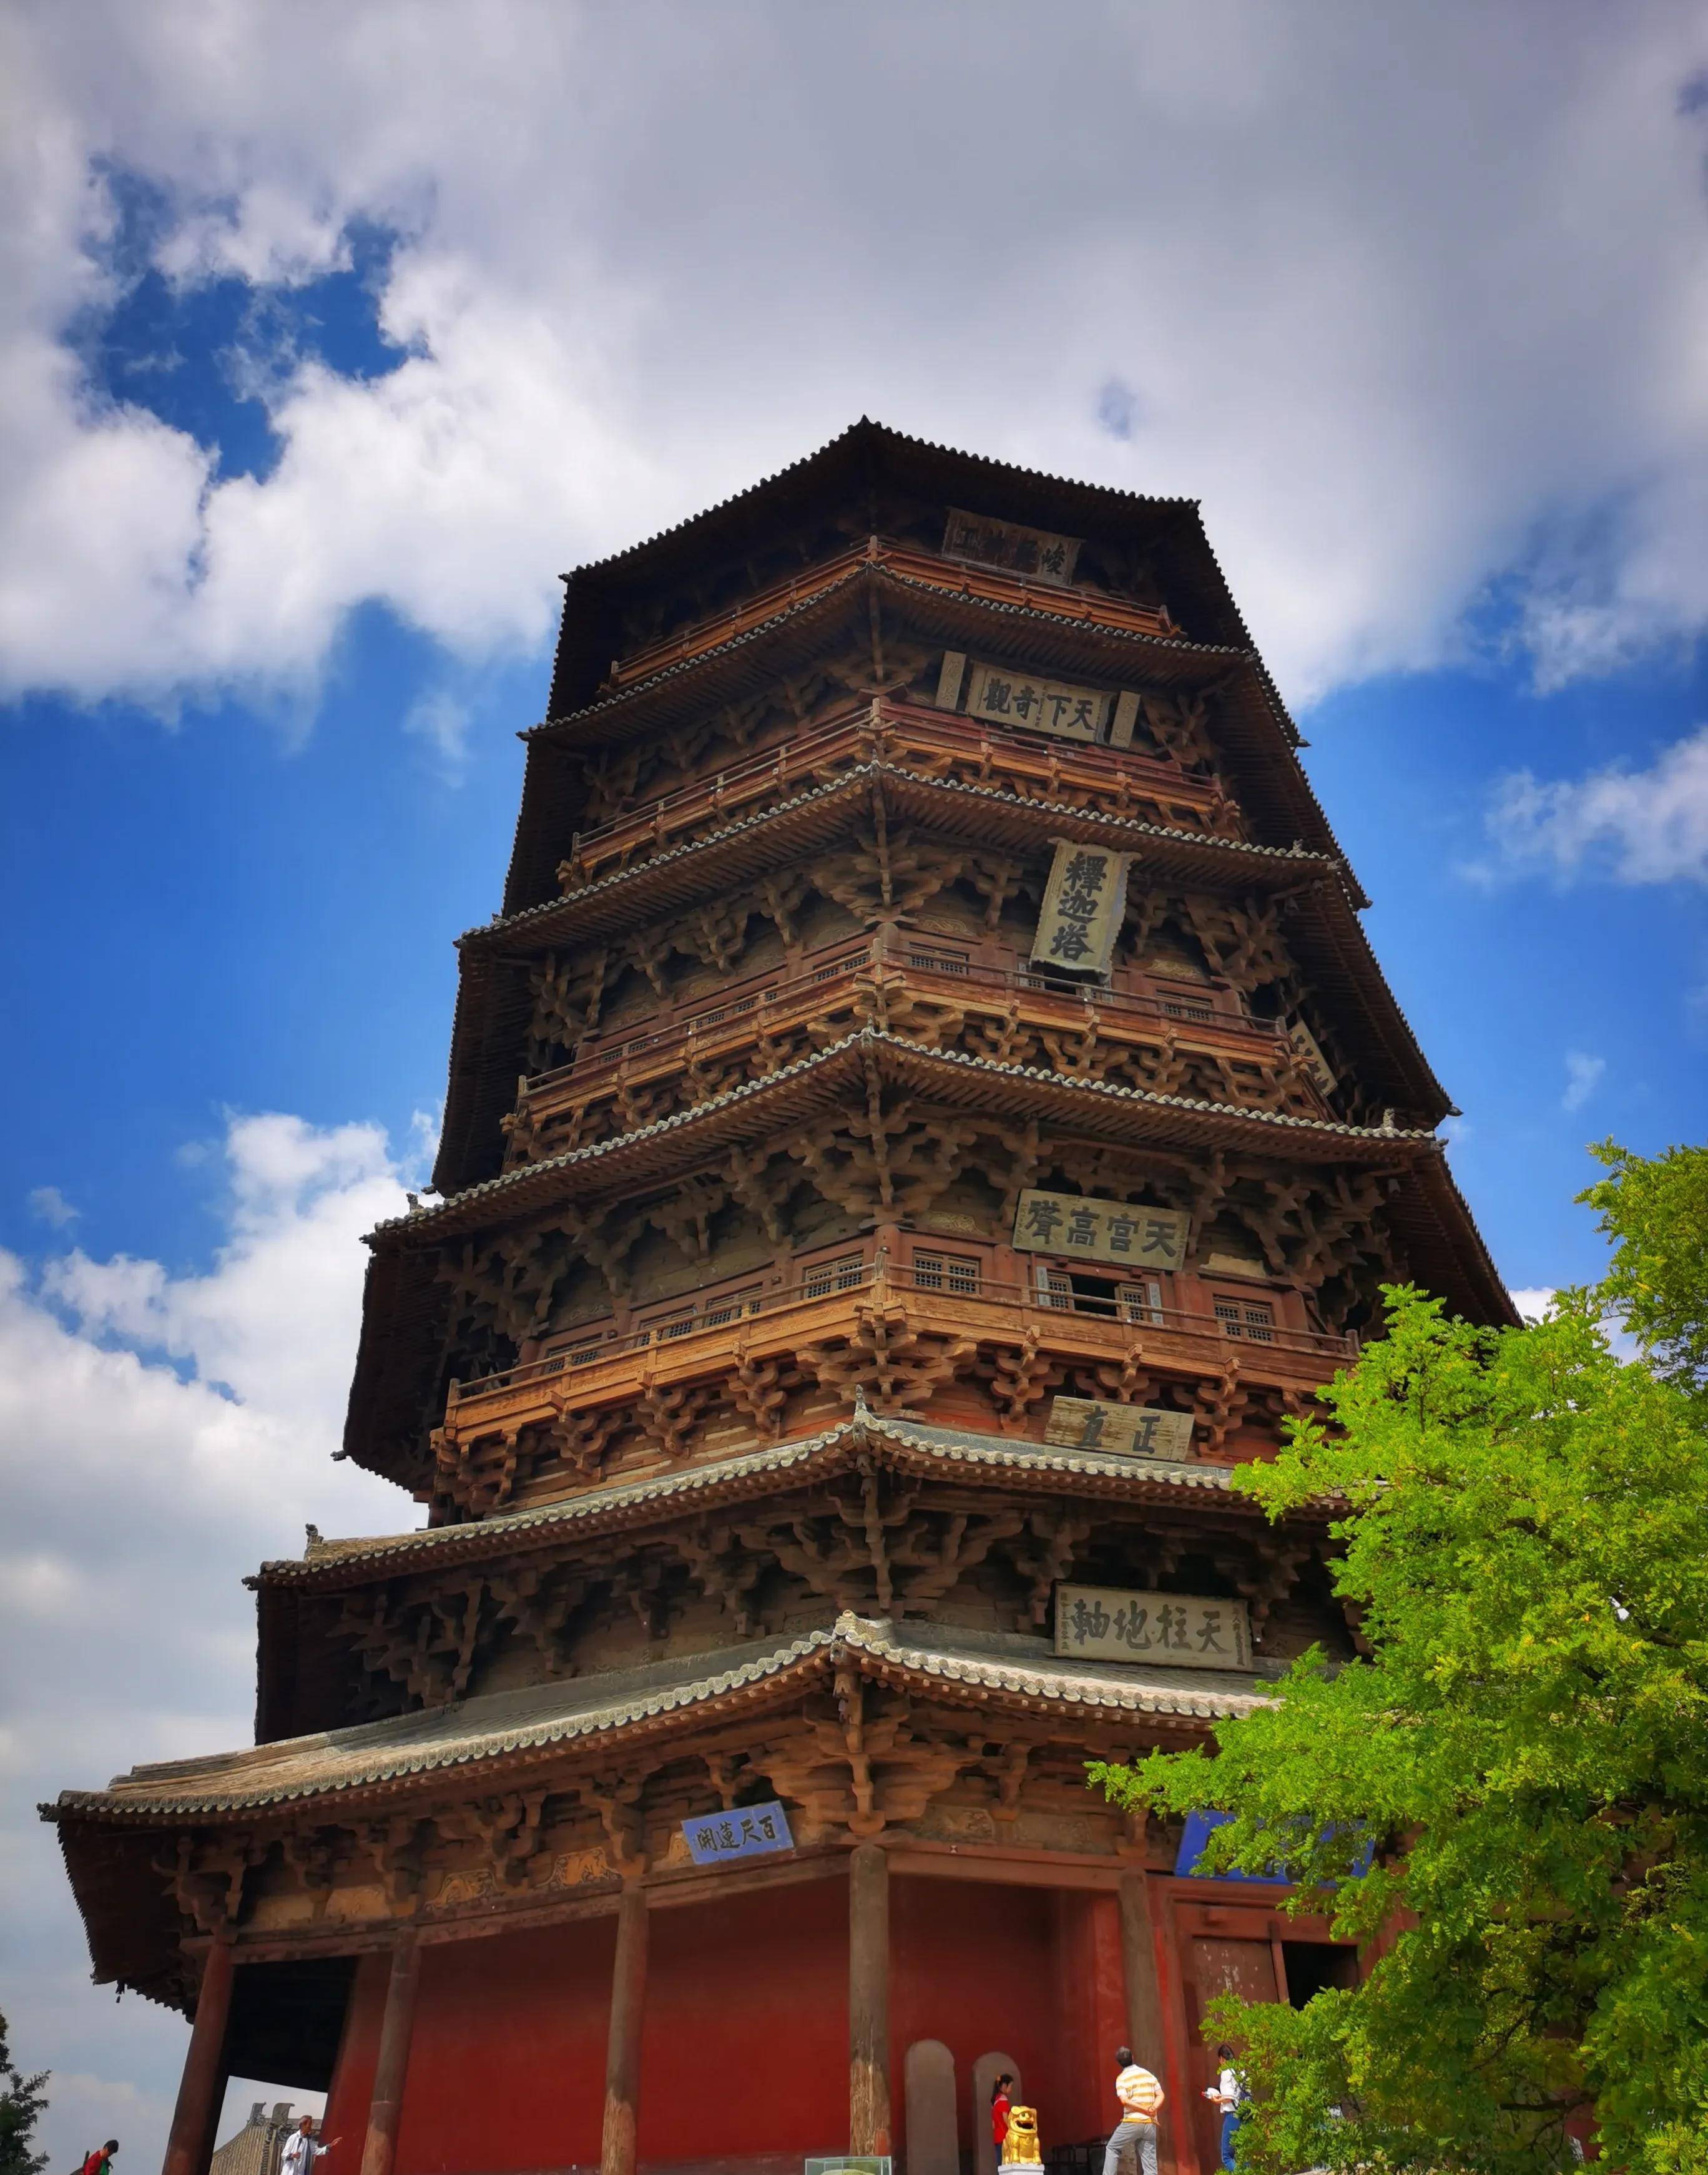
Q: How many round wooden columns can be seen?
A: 5